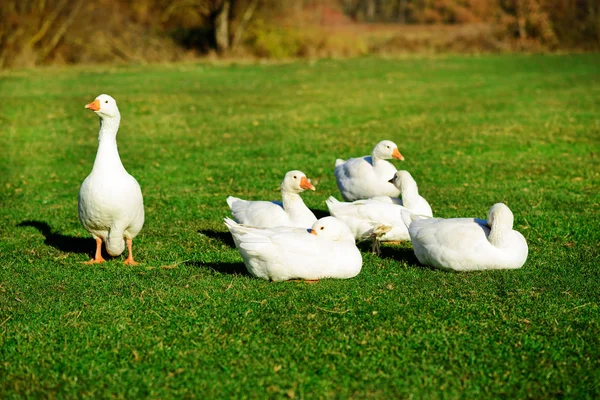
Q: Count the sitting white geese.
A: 5